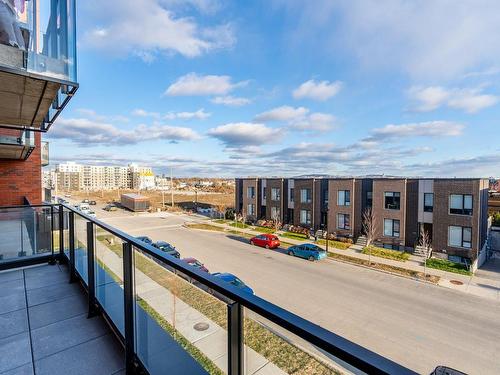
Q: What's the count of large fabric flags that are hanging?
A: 0